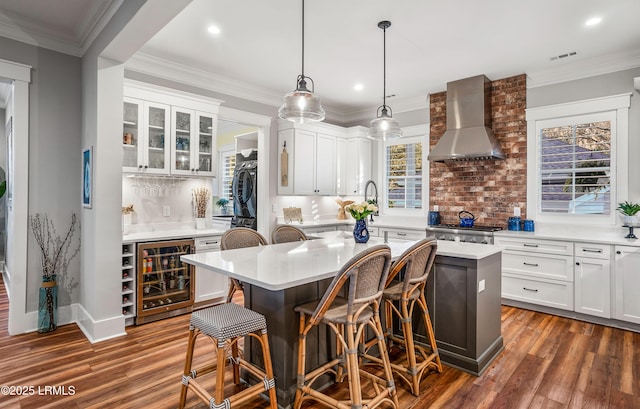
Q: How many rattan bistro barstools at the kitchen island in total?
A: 5